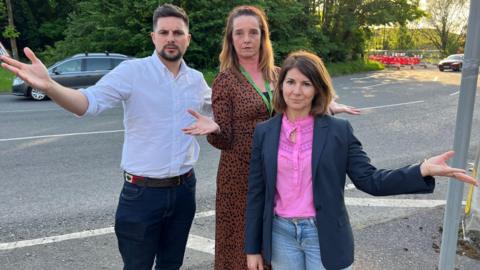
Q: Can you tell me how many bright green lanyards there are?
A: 1